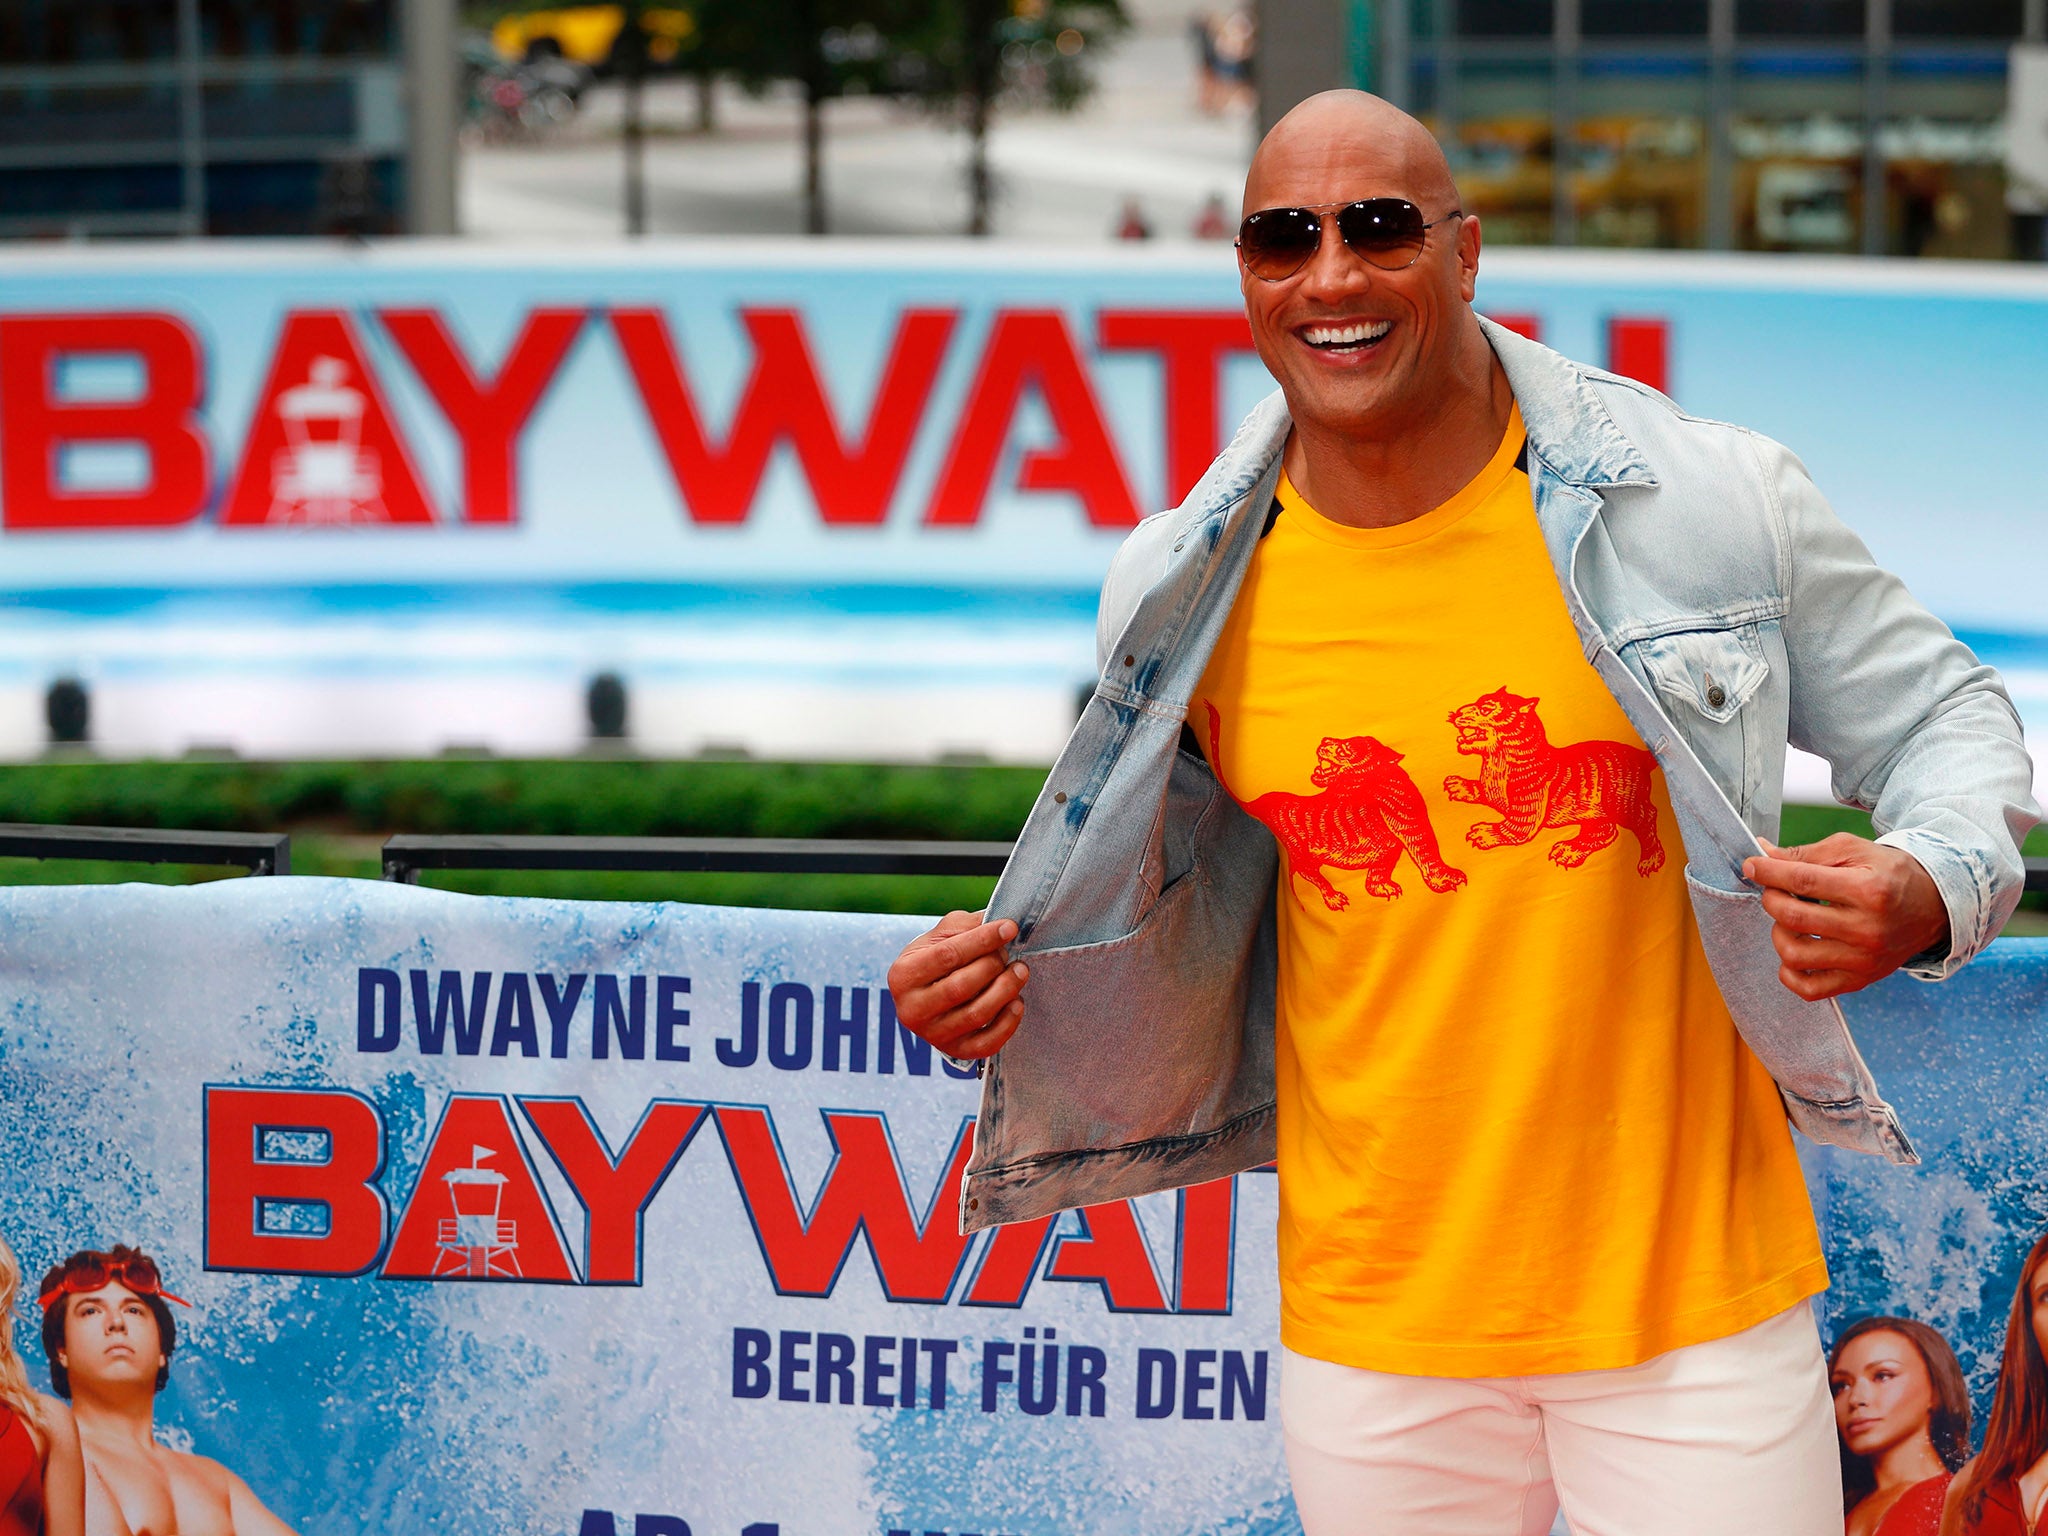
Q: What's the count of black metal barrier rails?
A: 2